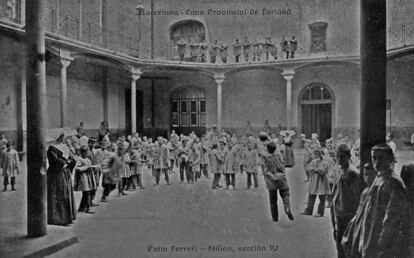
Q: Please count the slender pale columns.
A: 4